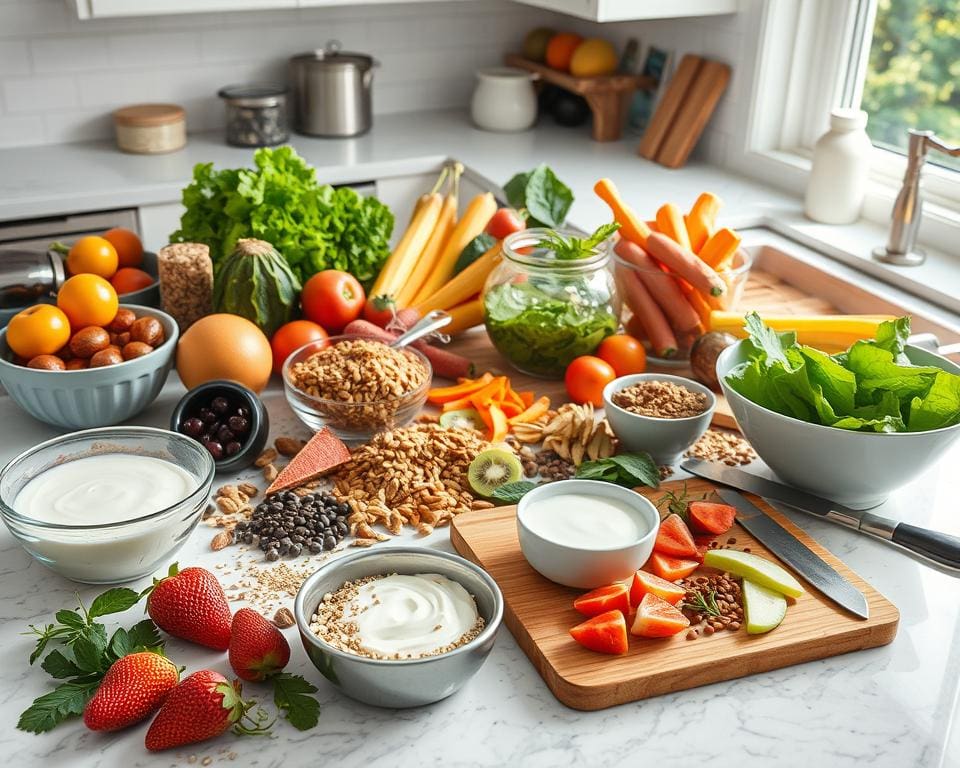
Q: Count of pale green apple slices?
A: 2